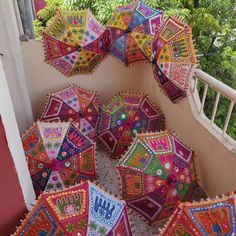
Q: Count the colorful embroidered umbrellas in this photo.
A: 9